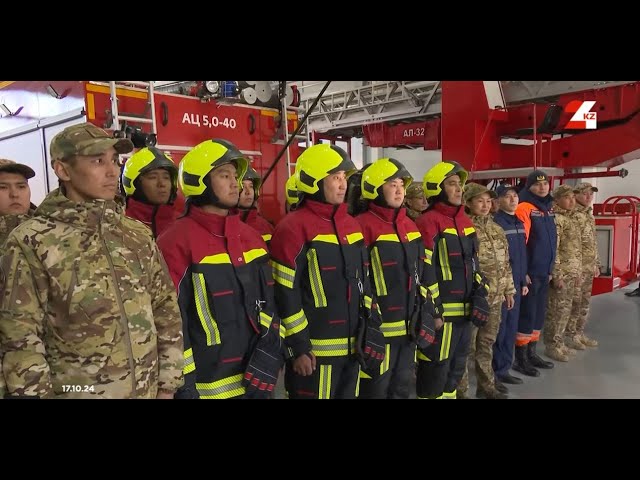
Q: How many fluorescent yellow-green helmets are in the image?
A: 7